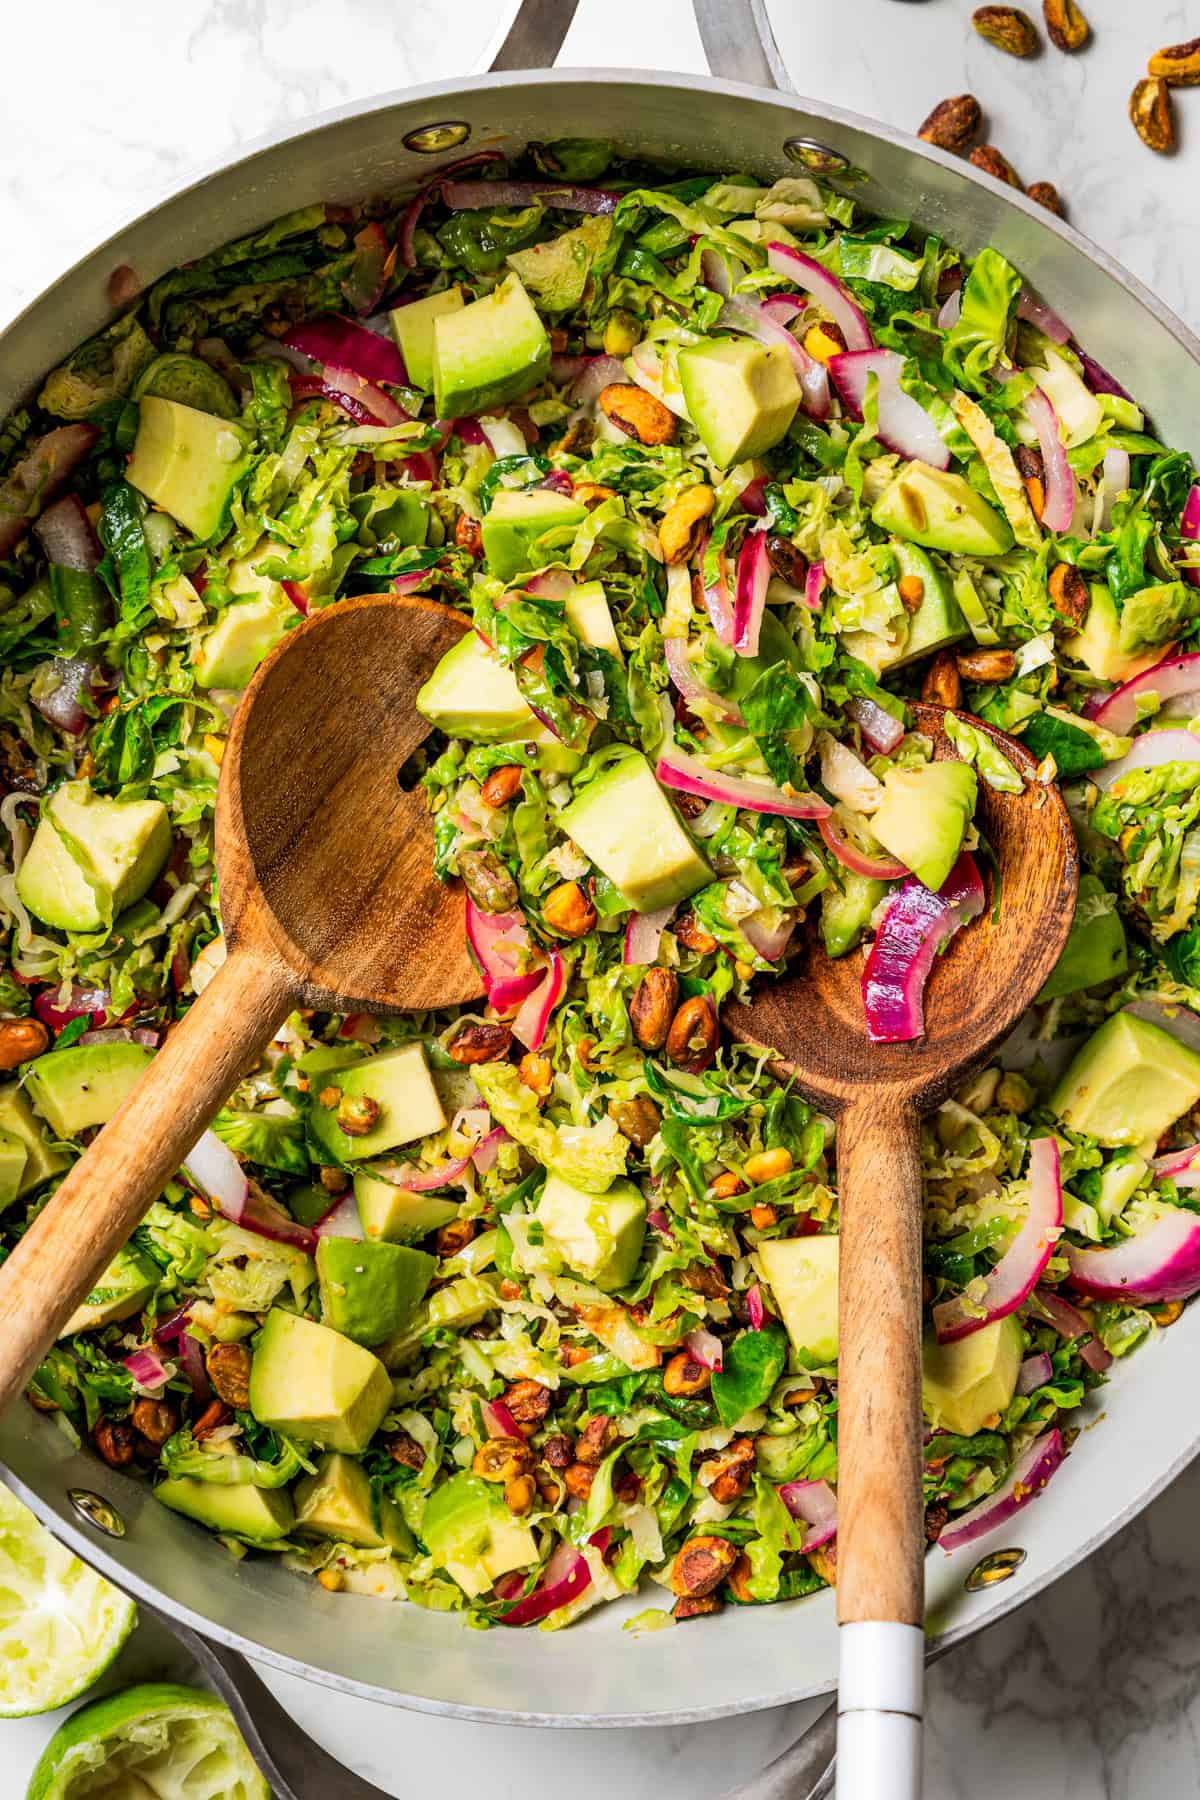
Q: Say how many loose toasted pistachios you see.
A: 7